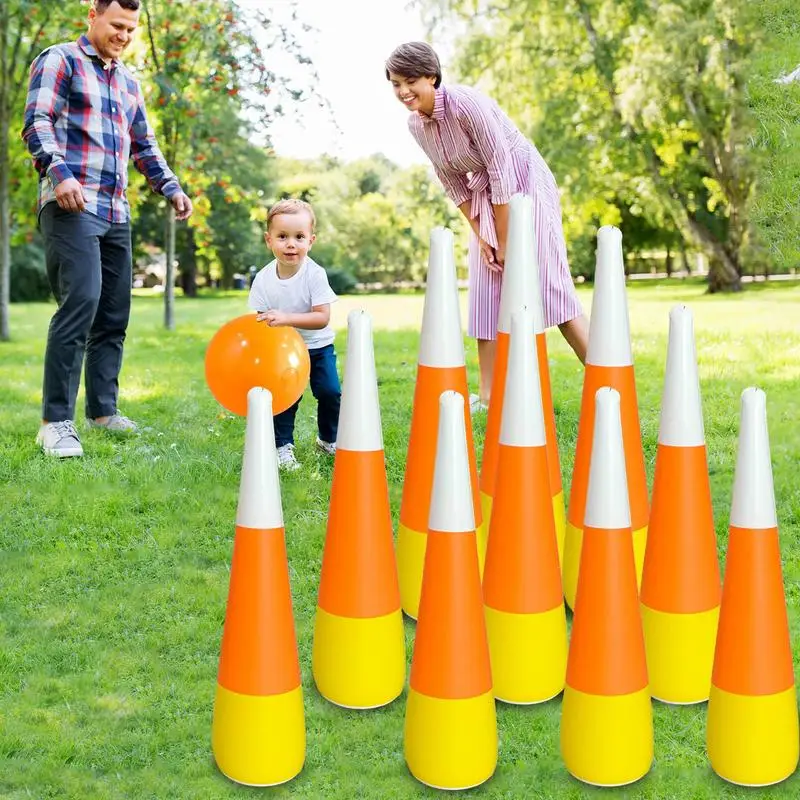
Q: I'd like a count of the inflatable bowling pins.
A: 10